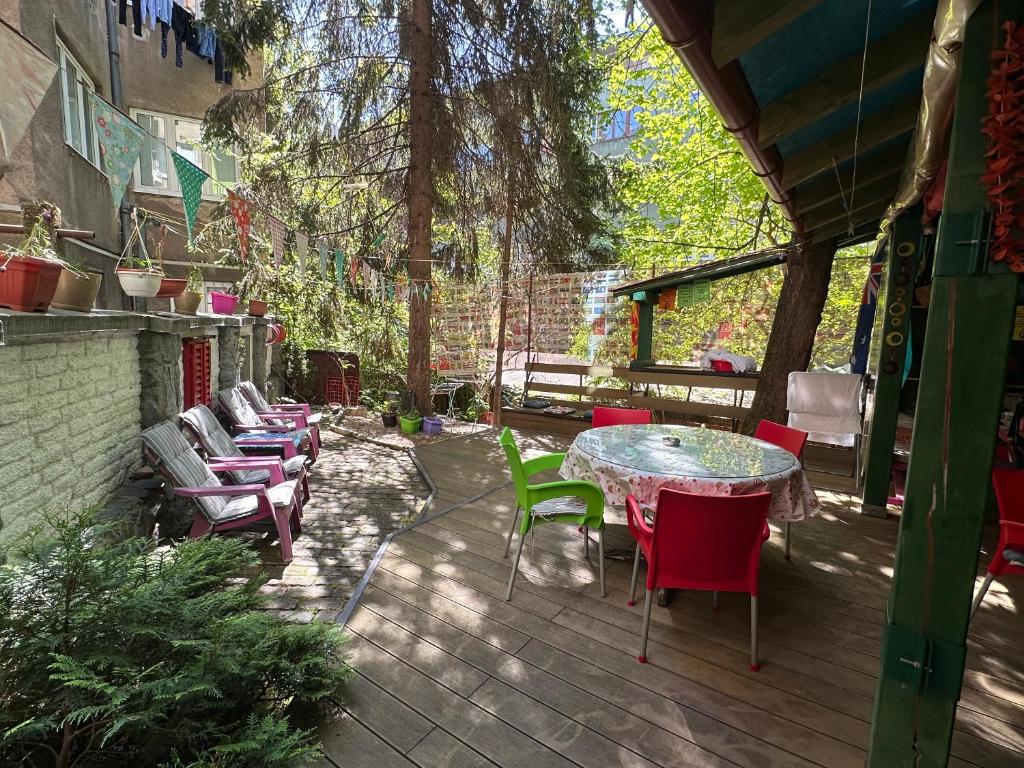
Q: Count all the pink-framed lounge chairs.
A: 4